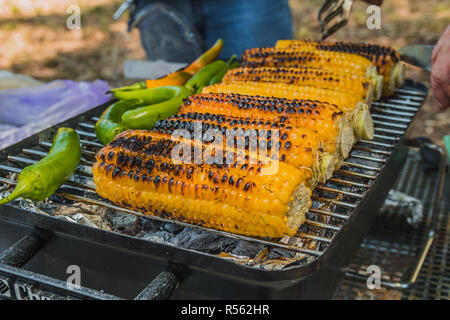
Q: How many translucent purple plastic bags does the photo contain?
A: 1